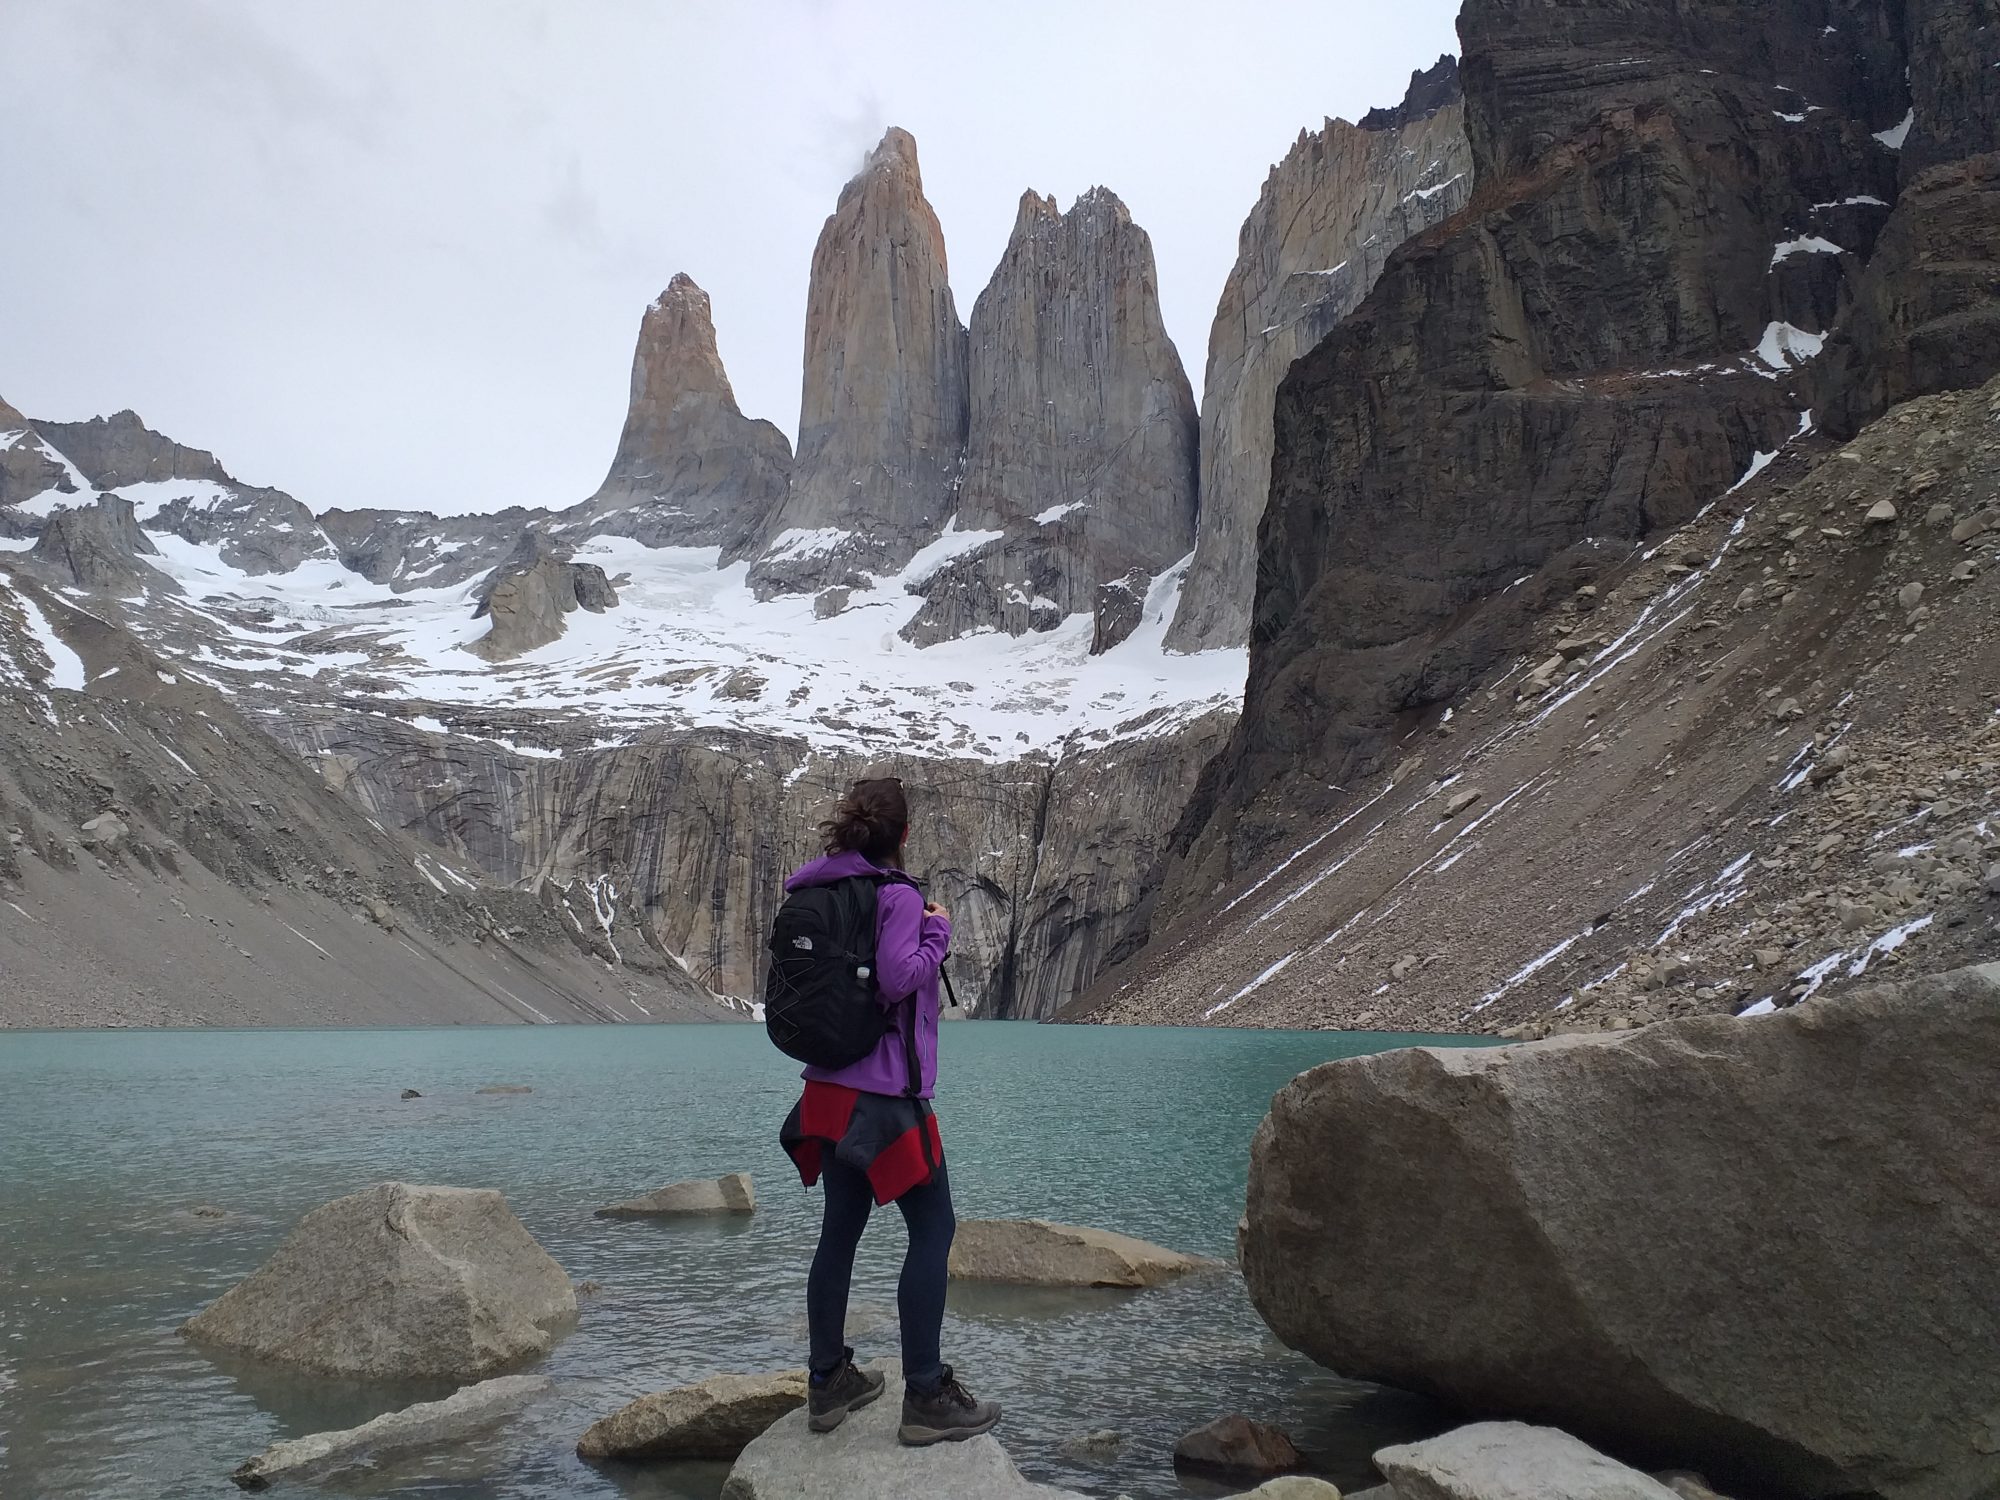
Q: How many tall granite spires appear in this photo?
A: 3